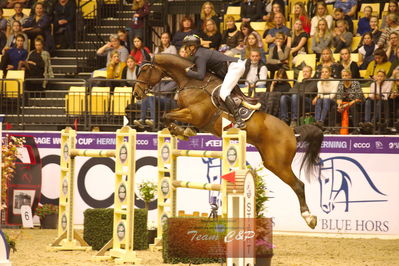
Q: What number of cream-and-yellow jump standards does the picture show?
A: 4